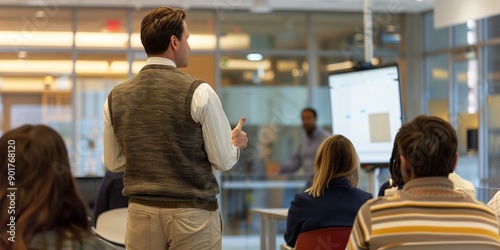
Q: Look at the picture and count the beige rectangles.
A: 1